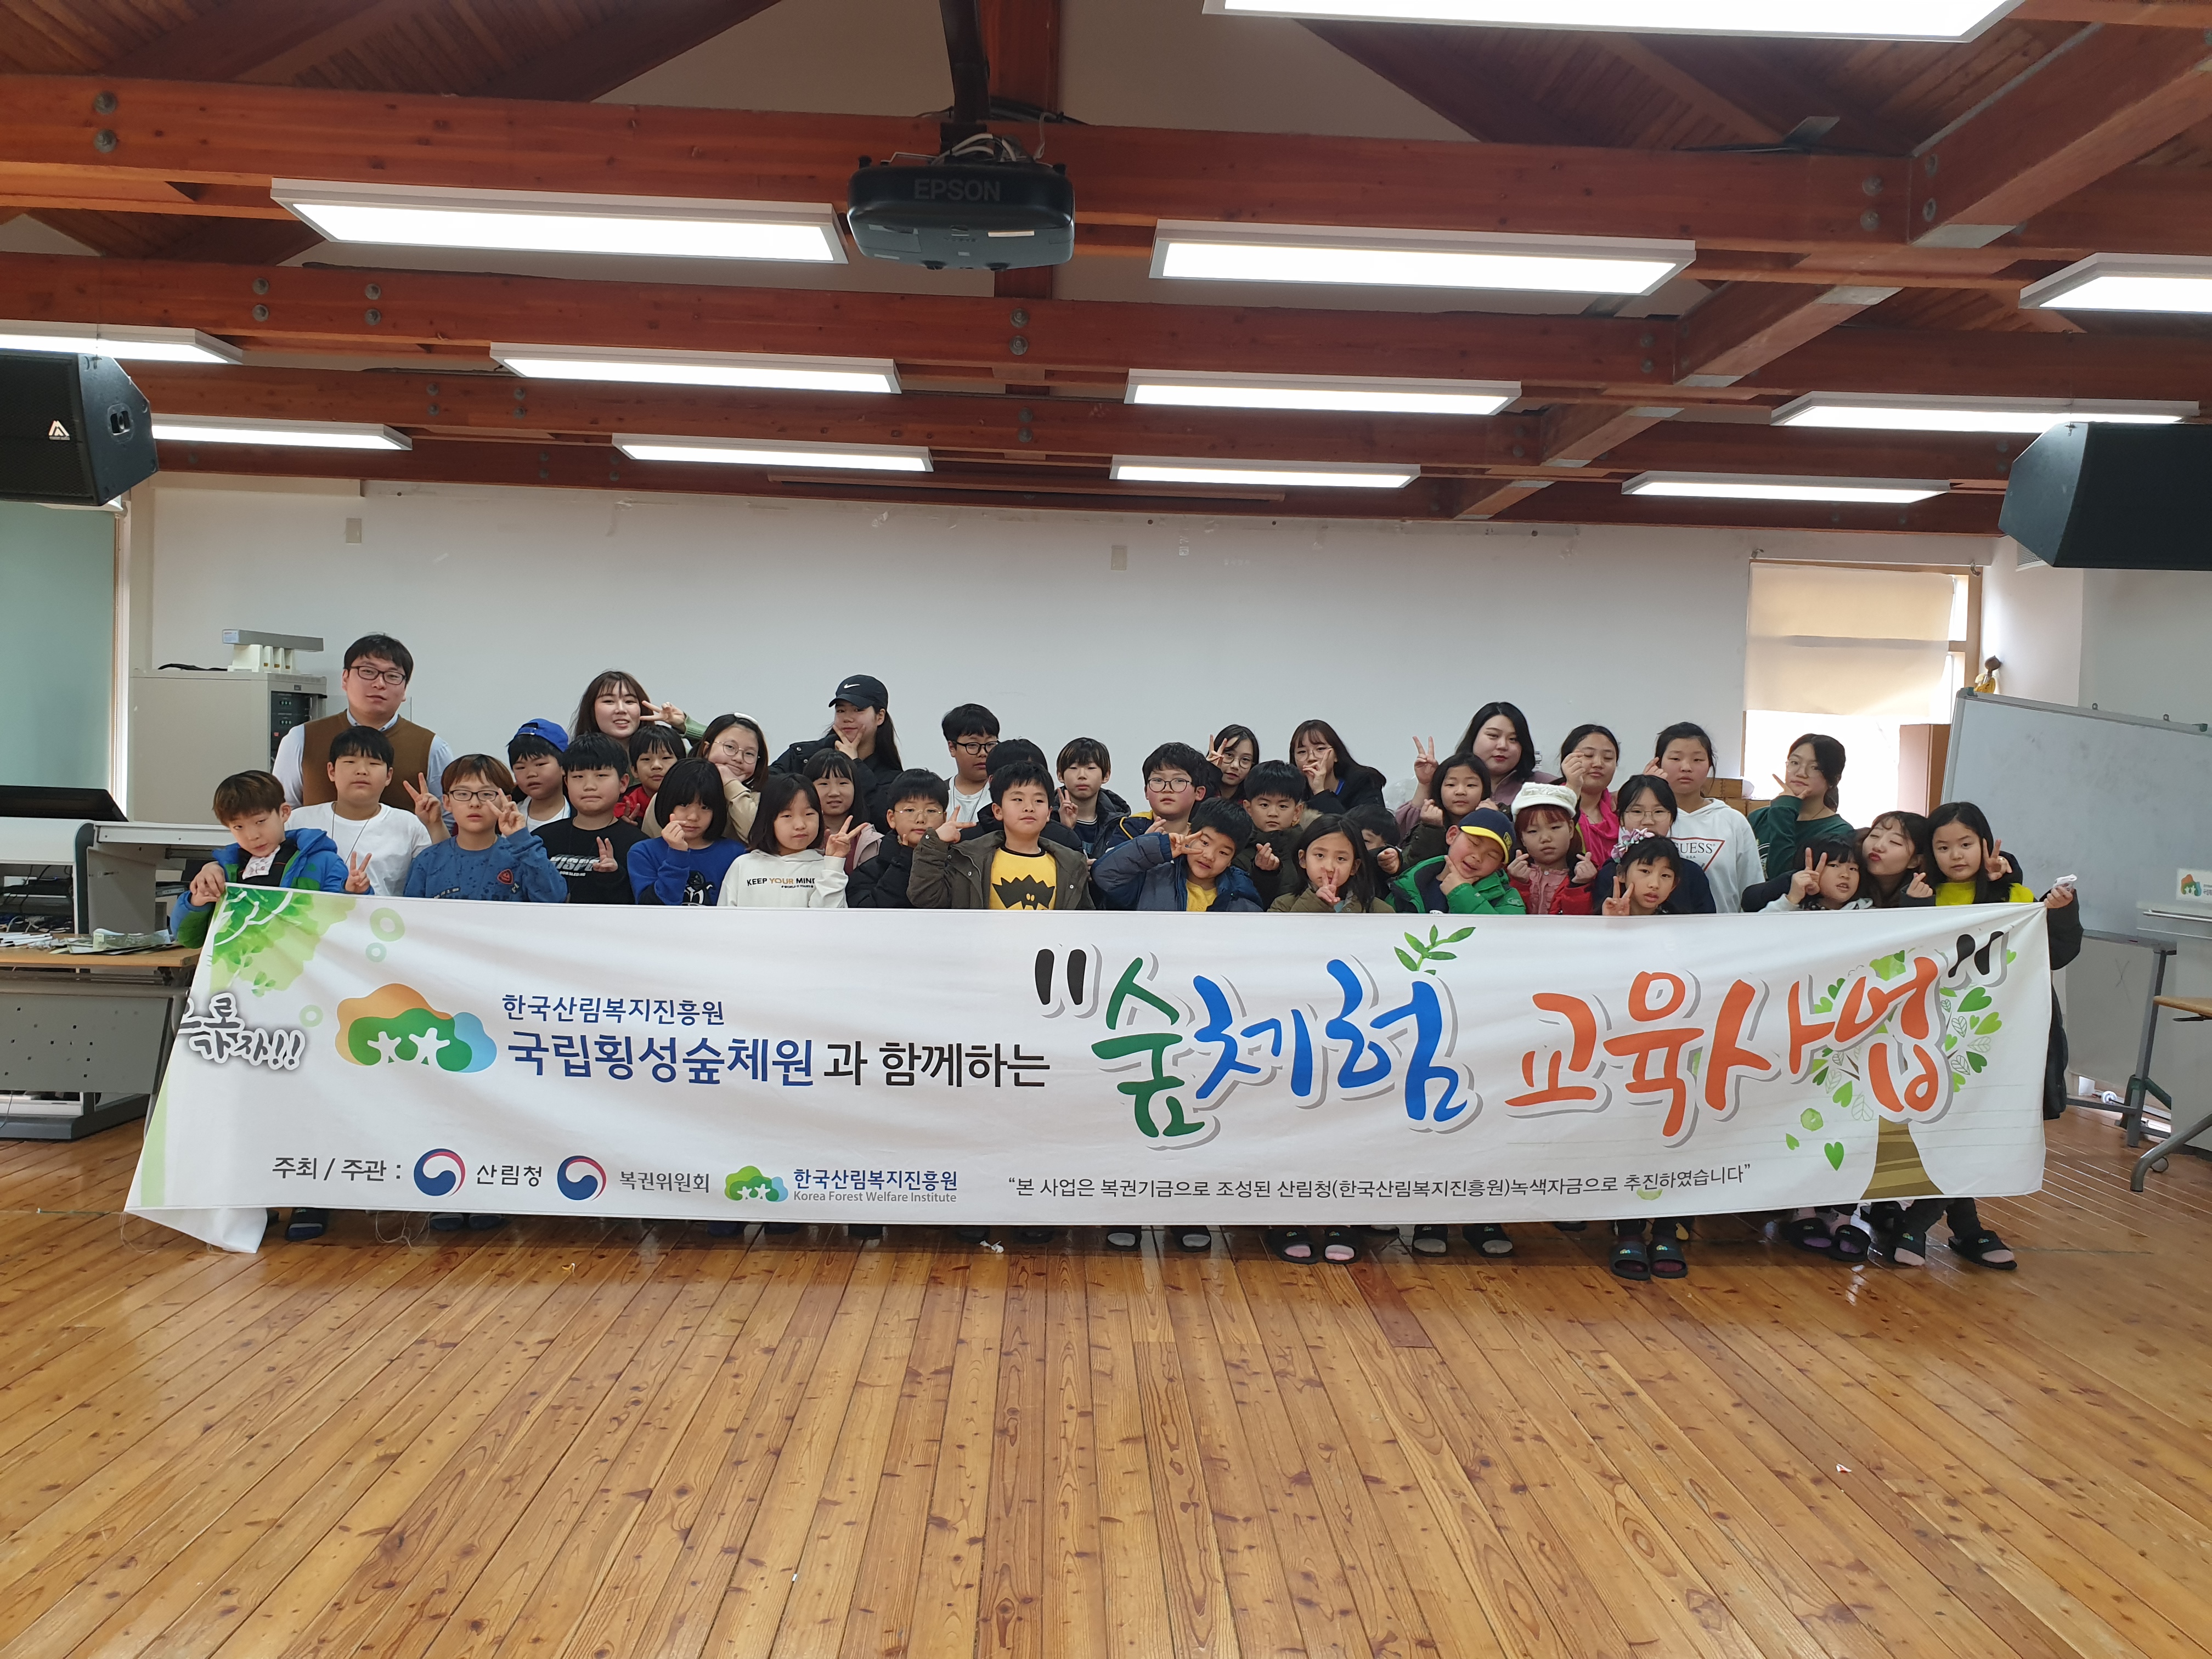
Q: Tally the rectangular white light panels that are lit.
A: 12